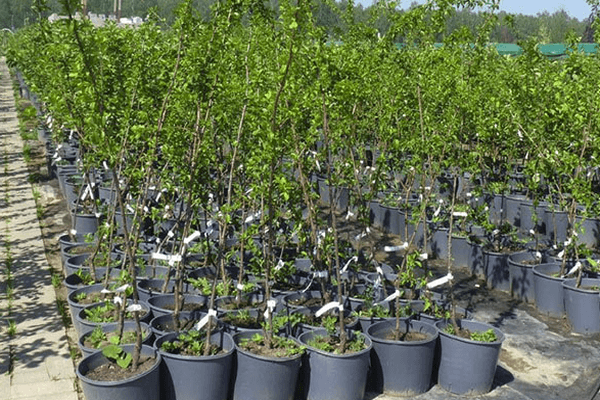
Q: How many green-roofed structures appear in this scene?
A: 1